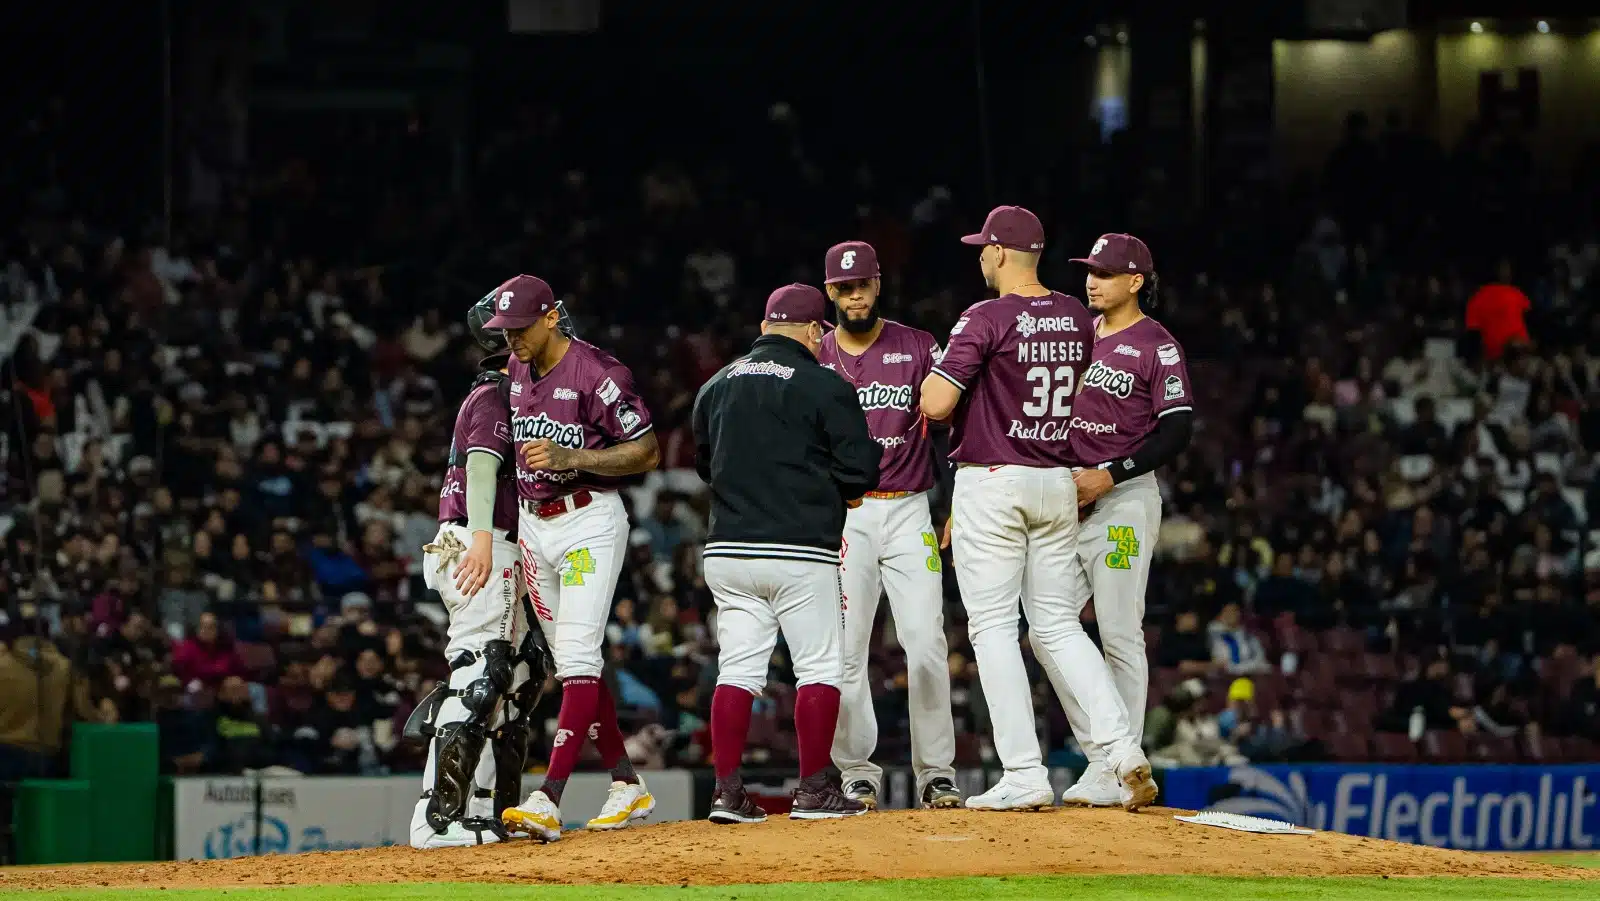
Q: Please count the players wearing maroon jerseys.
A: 5